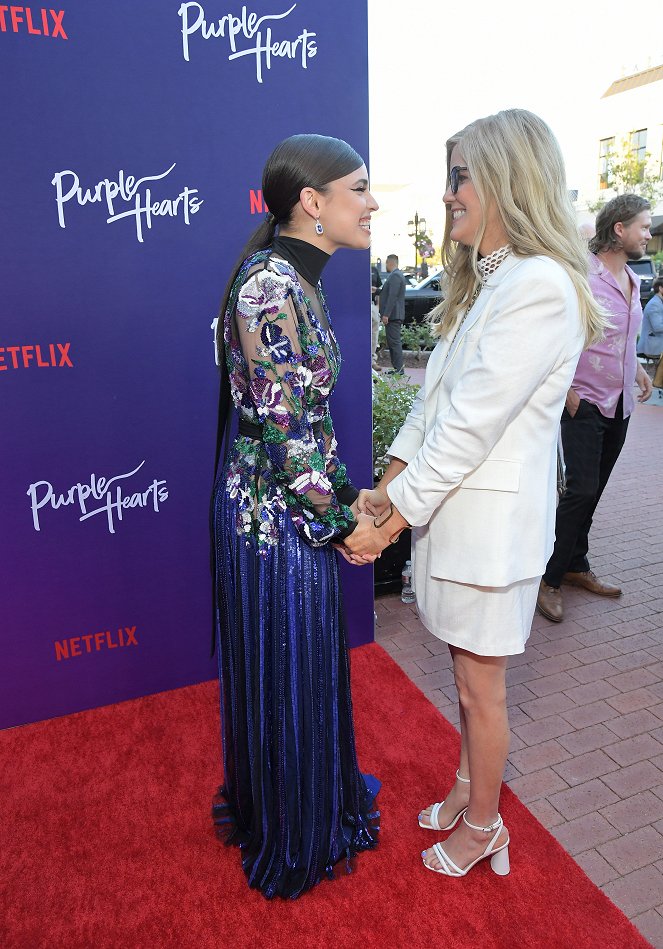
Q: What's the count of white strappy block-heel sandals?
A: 2